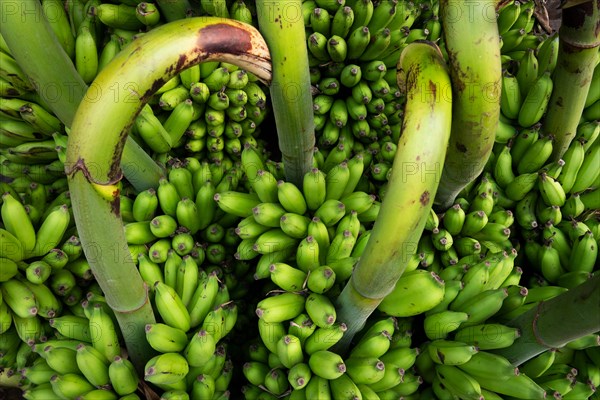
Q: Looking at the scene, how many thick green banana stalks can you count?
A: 7